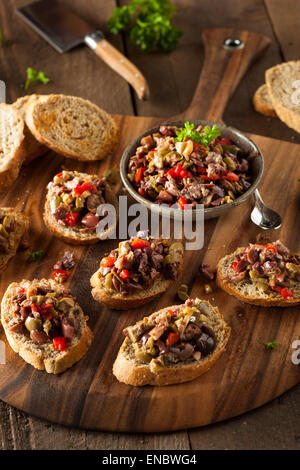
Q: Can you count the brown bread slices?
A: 11